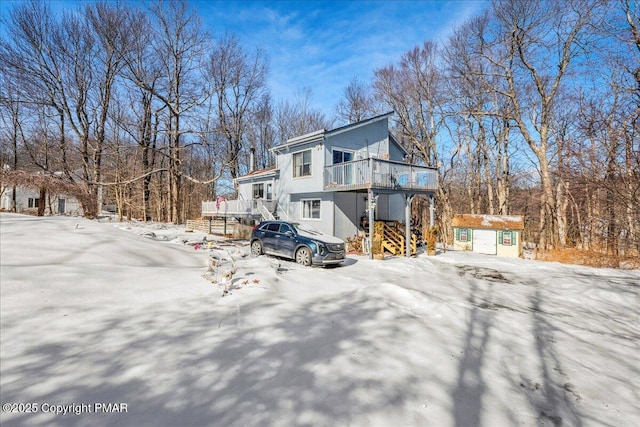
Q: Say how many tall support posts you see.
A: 3